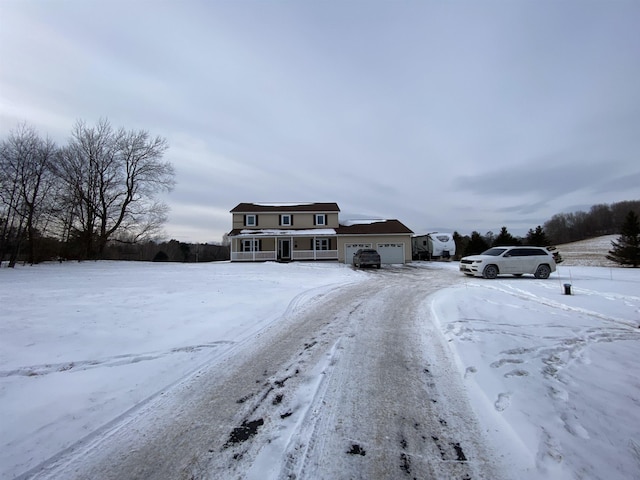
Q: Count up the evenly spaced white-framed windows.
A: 3